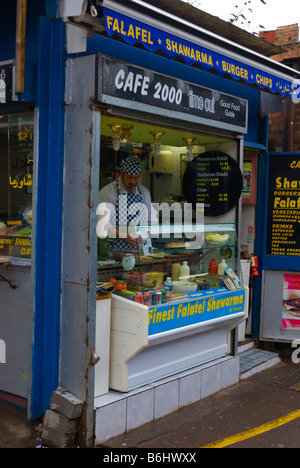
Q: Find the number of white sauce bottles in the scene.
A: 2